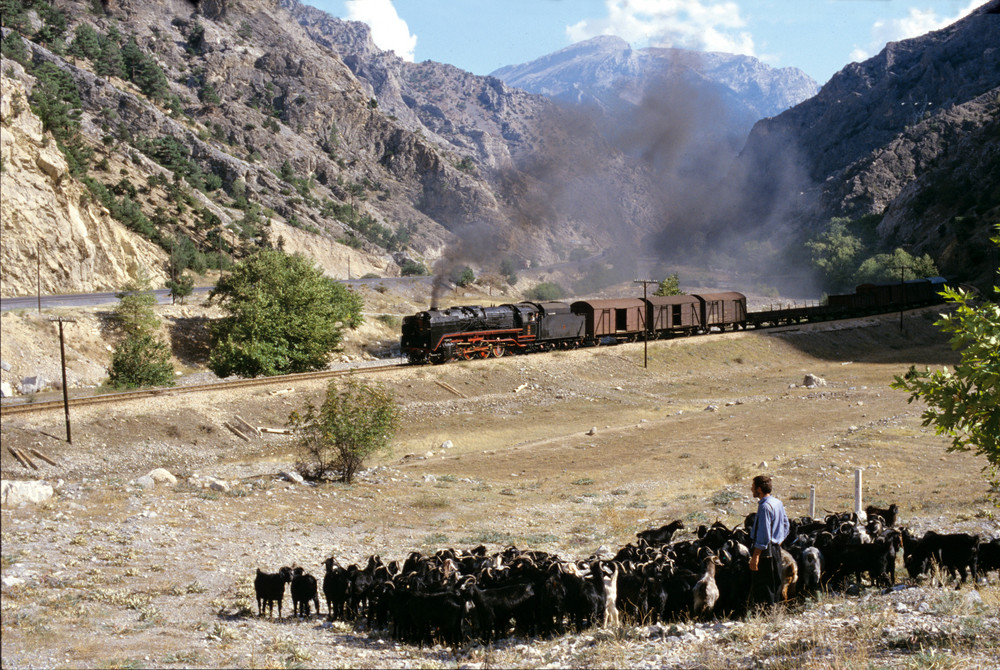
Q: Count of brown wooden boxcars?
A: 3